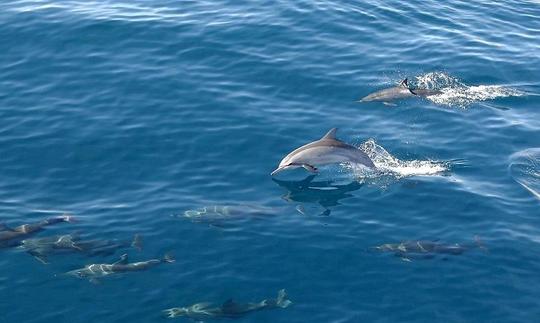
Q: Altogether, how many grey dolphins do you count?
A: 8